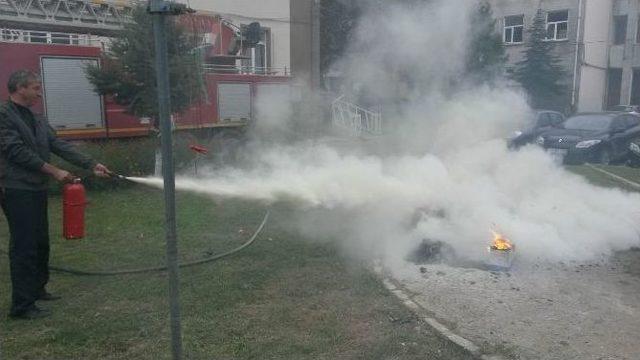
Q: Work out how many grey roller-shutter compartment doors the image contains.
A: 3